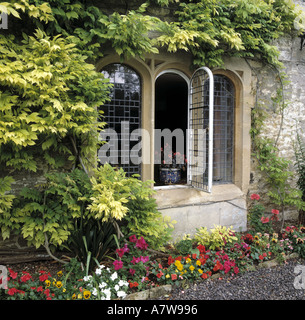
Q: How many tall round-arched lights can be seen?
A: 3